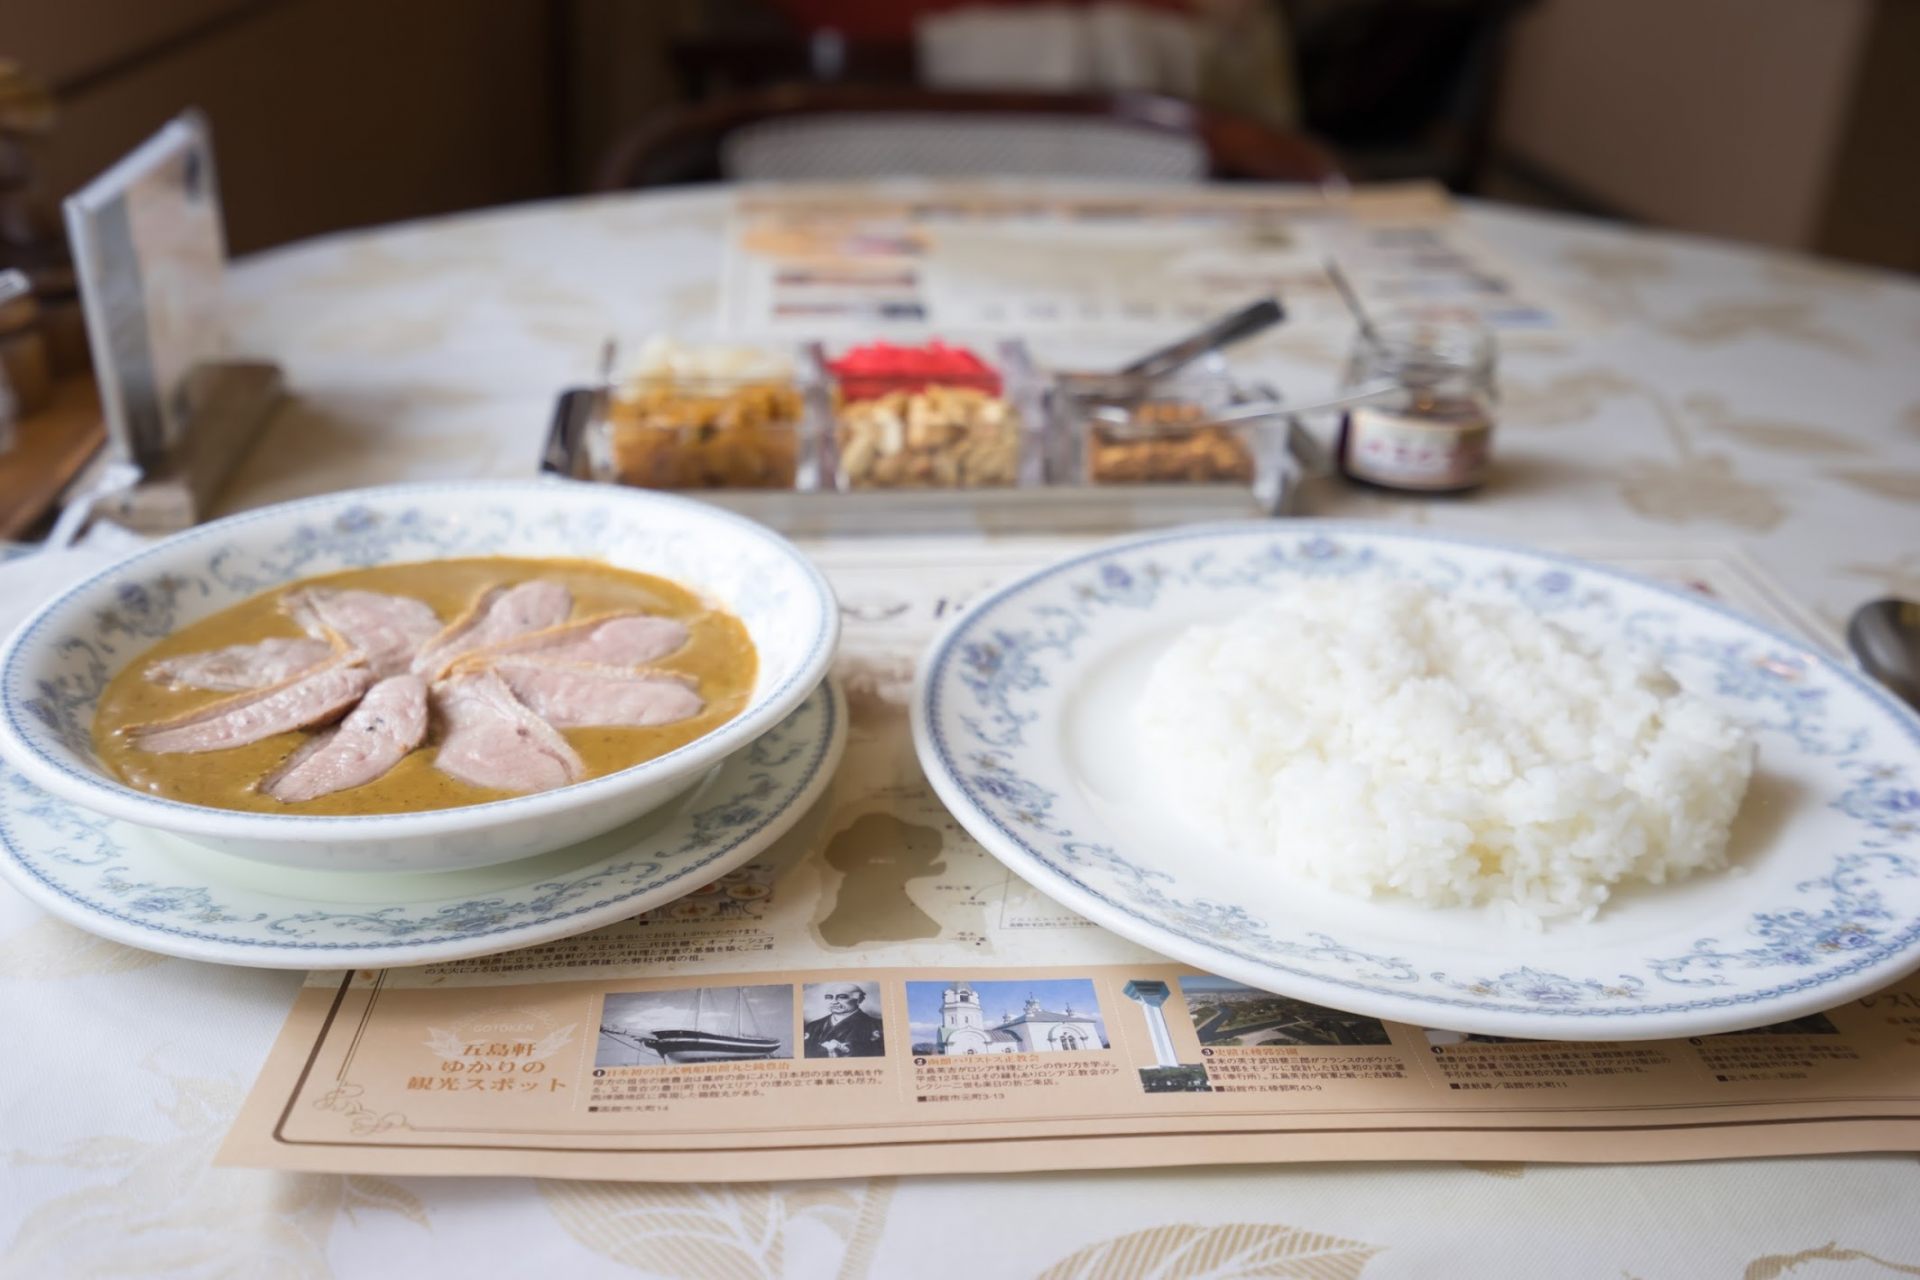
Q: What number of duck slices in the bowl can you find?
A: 8